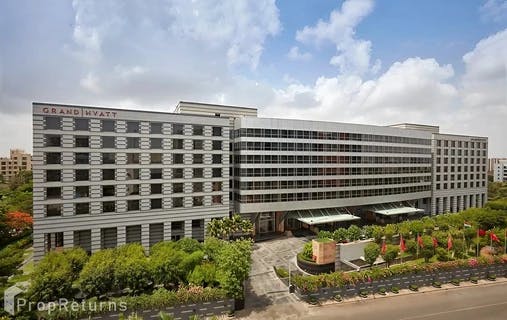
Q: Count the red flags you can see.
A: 7